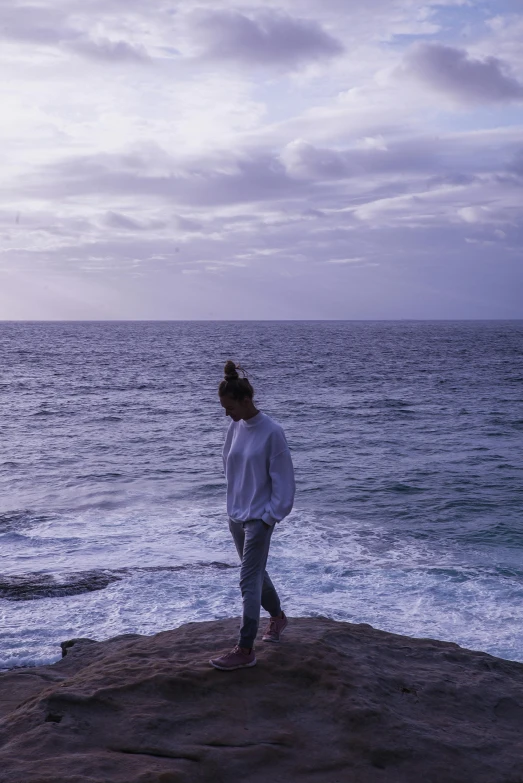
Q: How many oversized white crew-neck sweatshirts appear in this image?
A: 1